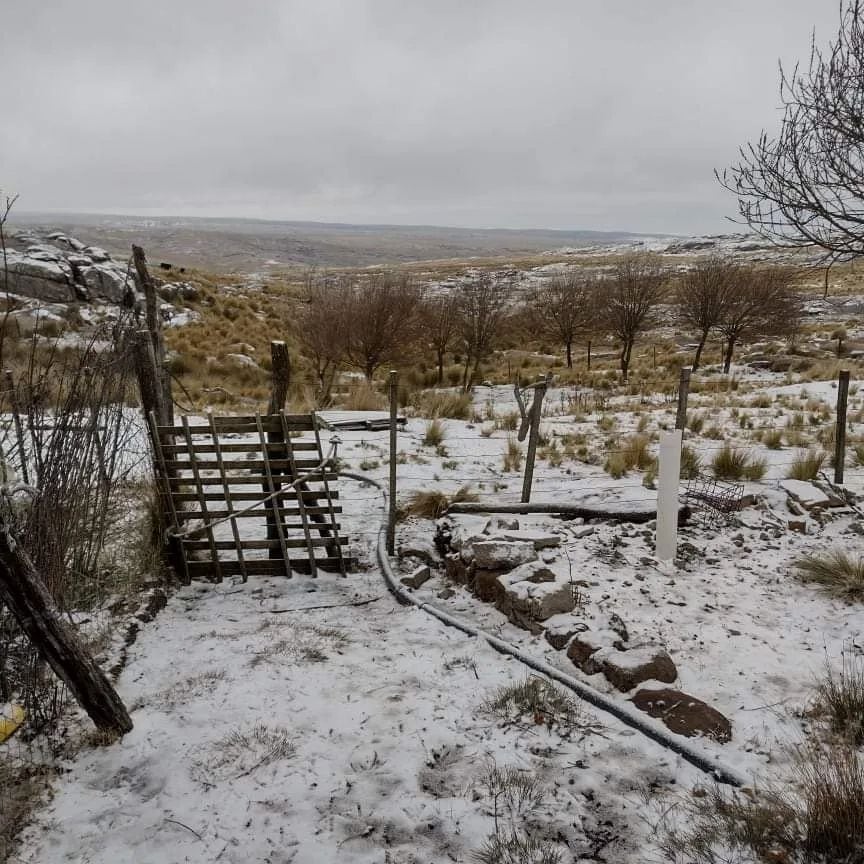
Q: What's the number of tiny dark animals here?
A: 2